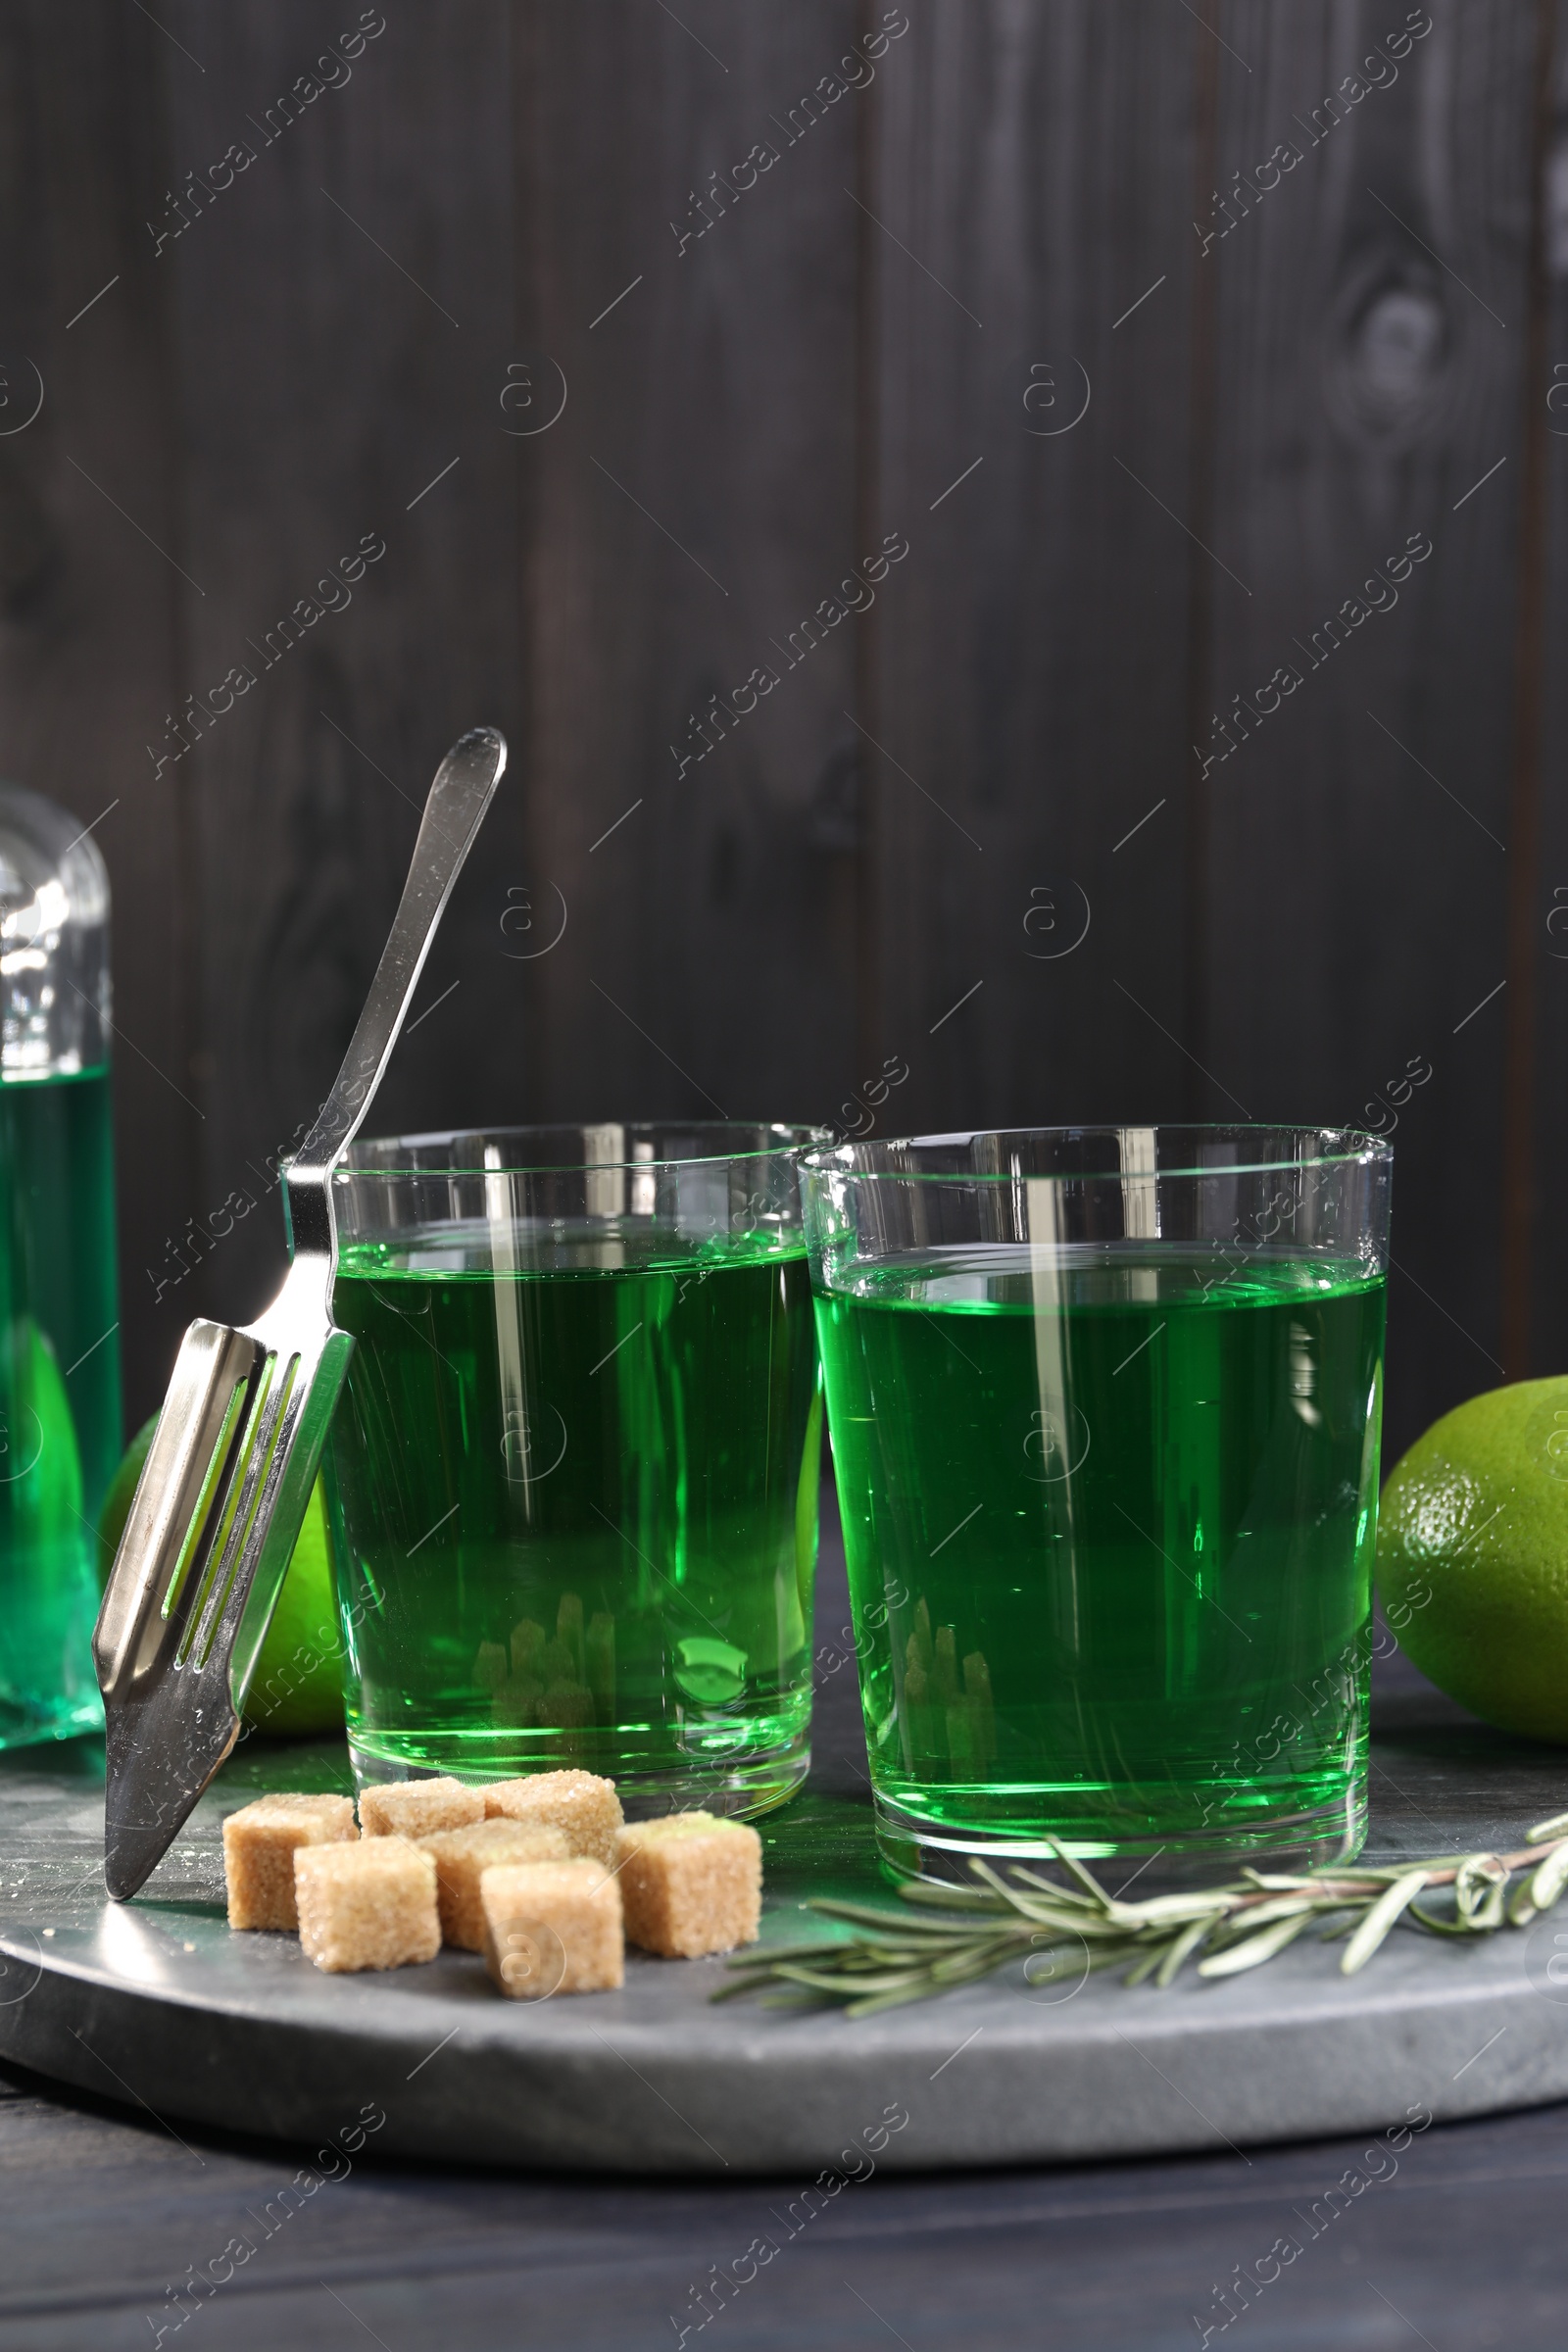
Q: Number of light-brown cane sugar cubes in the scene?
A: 7